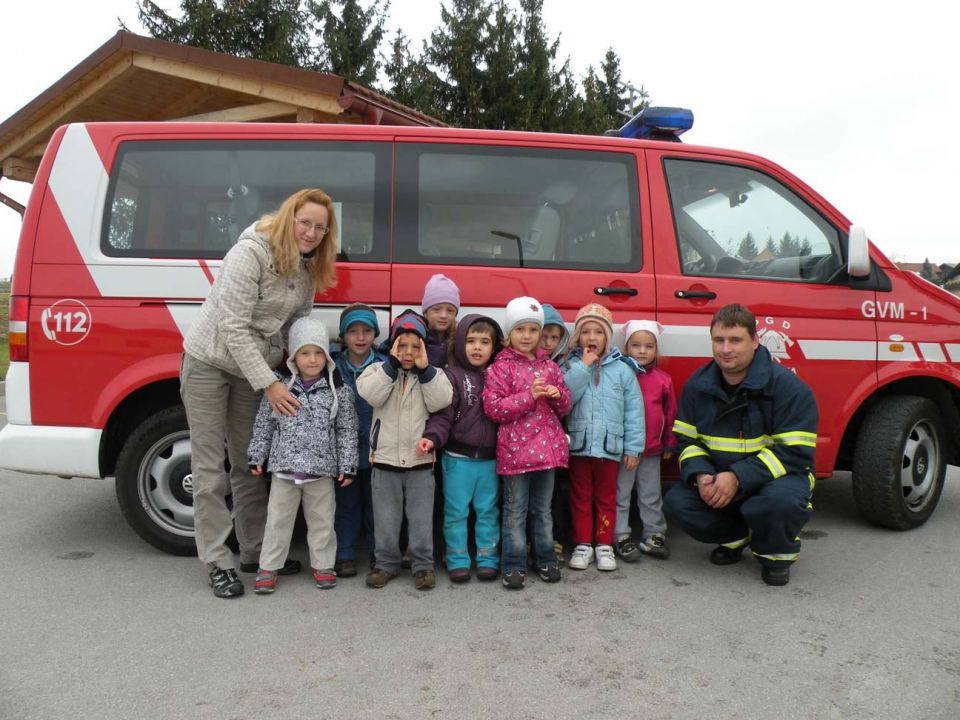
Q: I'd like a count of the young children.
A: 9